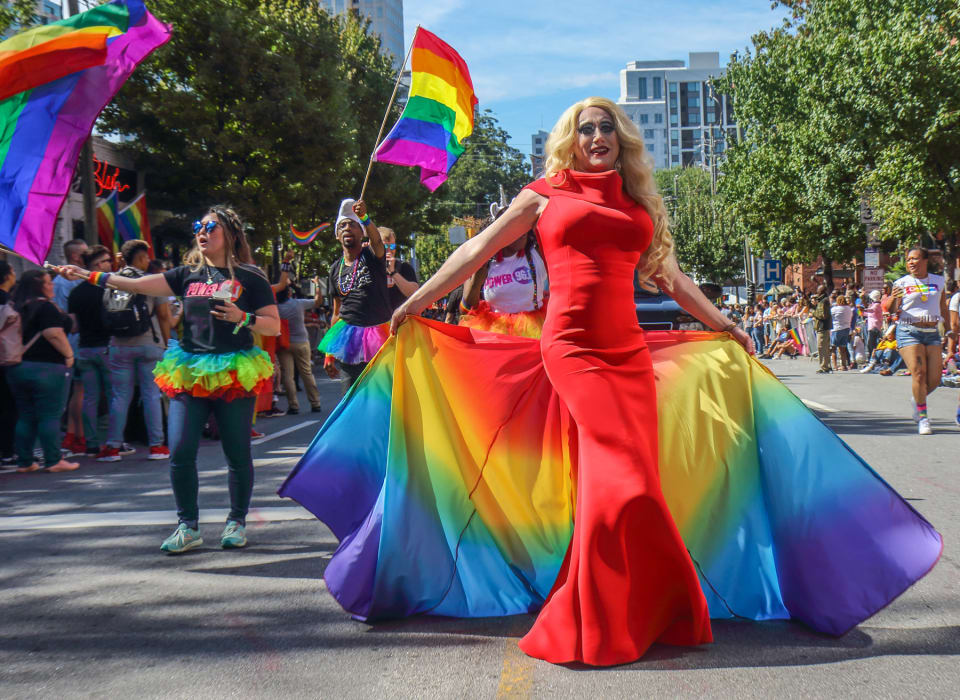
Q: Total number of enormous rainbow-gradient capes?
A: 1